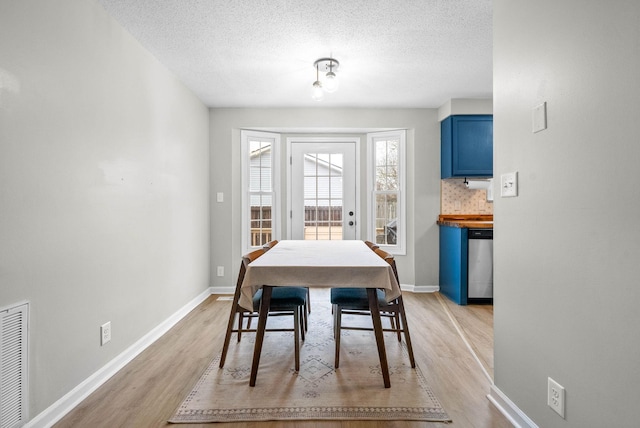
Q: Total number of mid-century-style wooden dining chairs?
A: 4